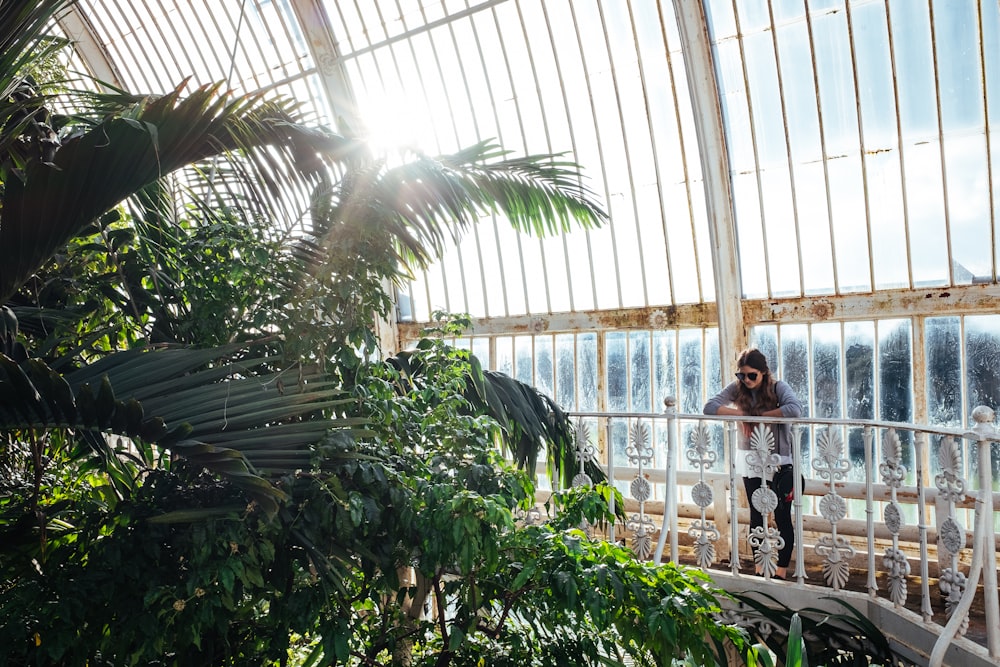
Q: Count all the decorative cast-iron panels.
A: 7